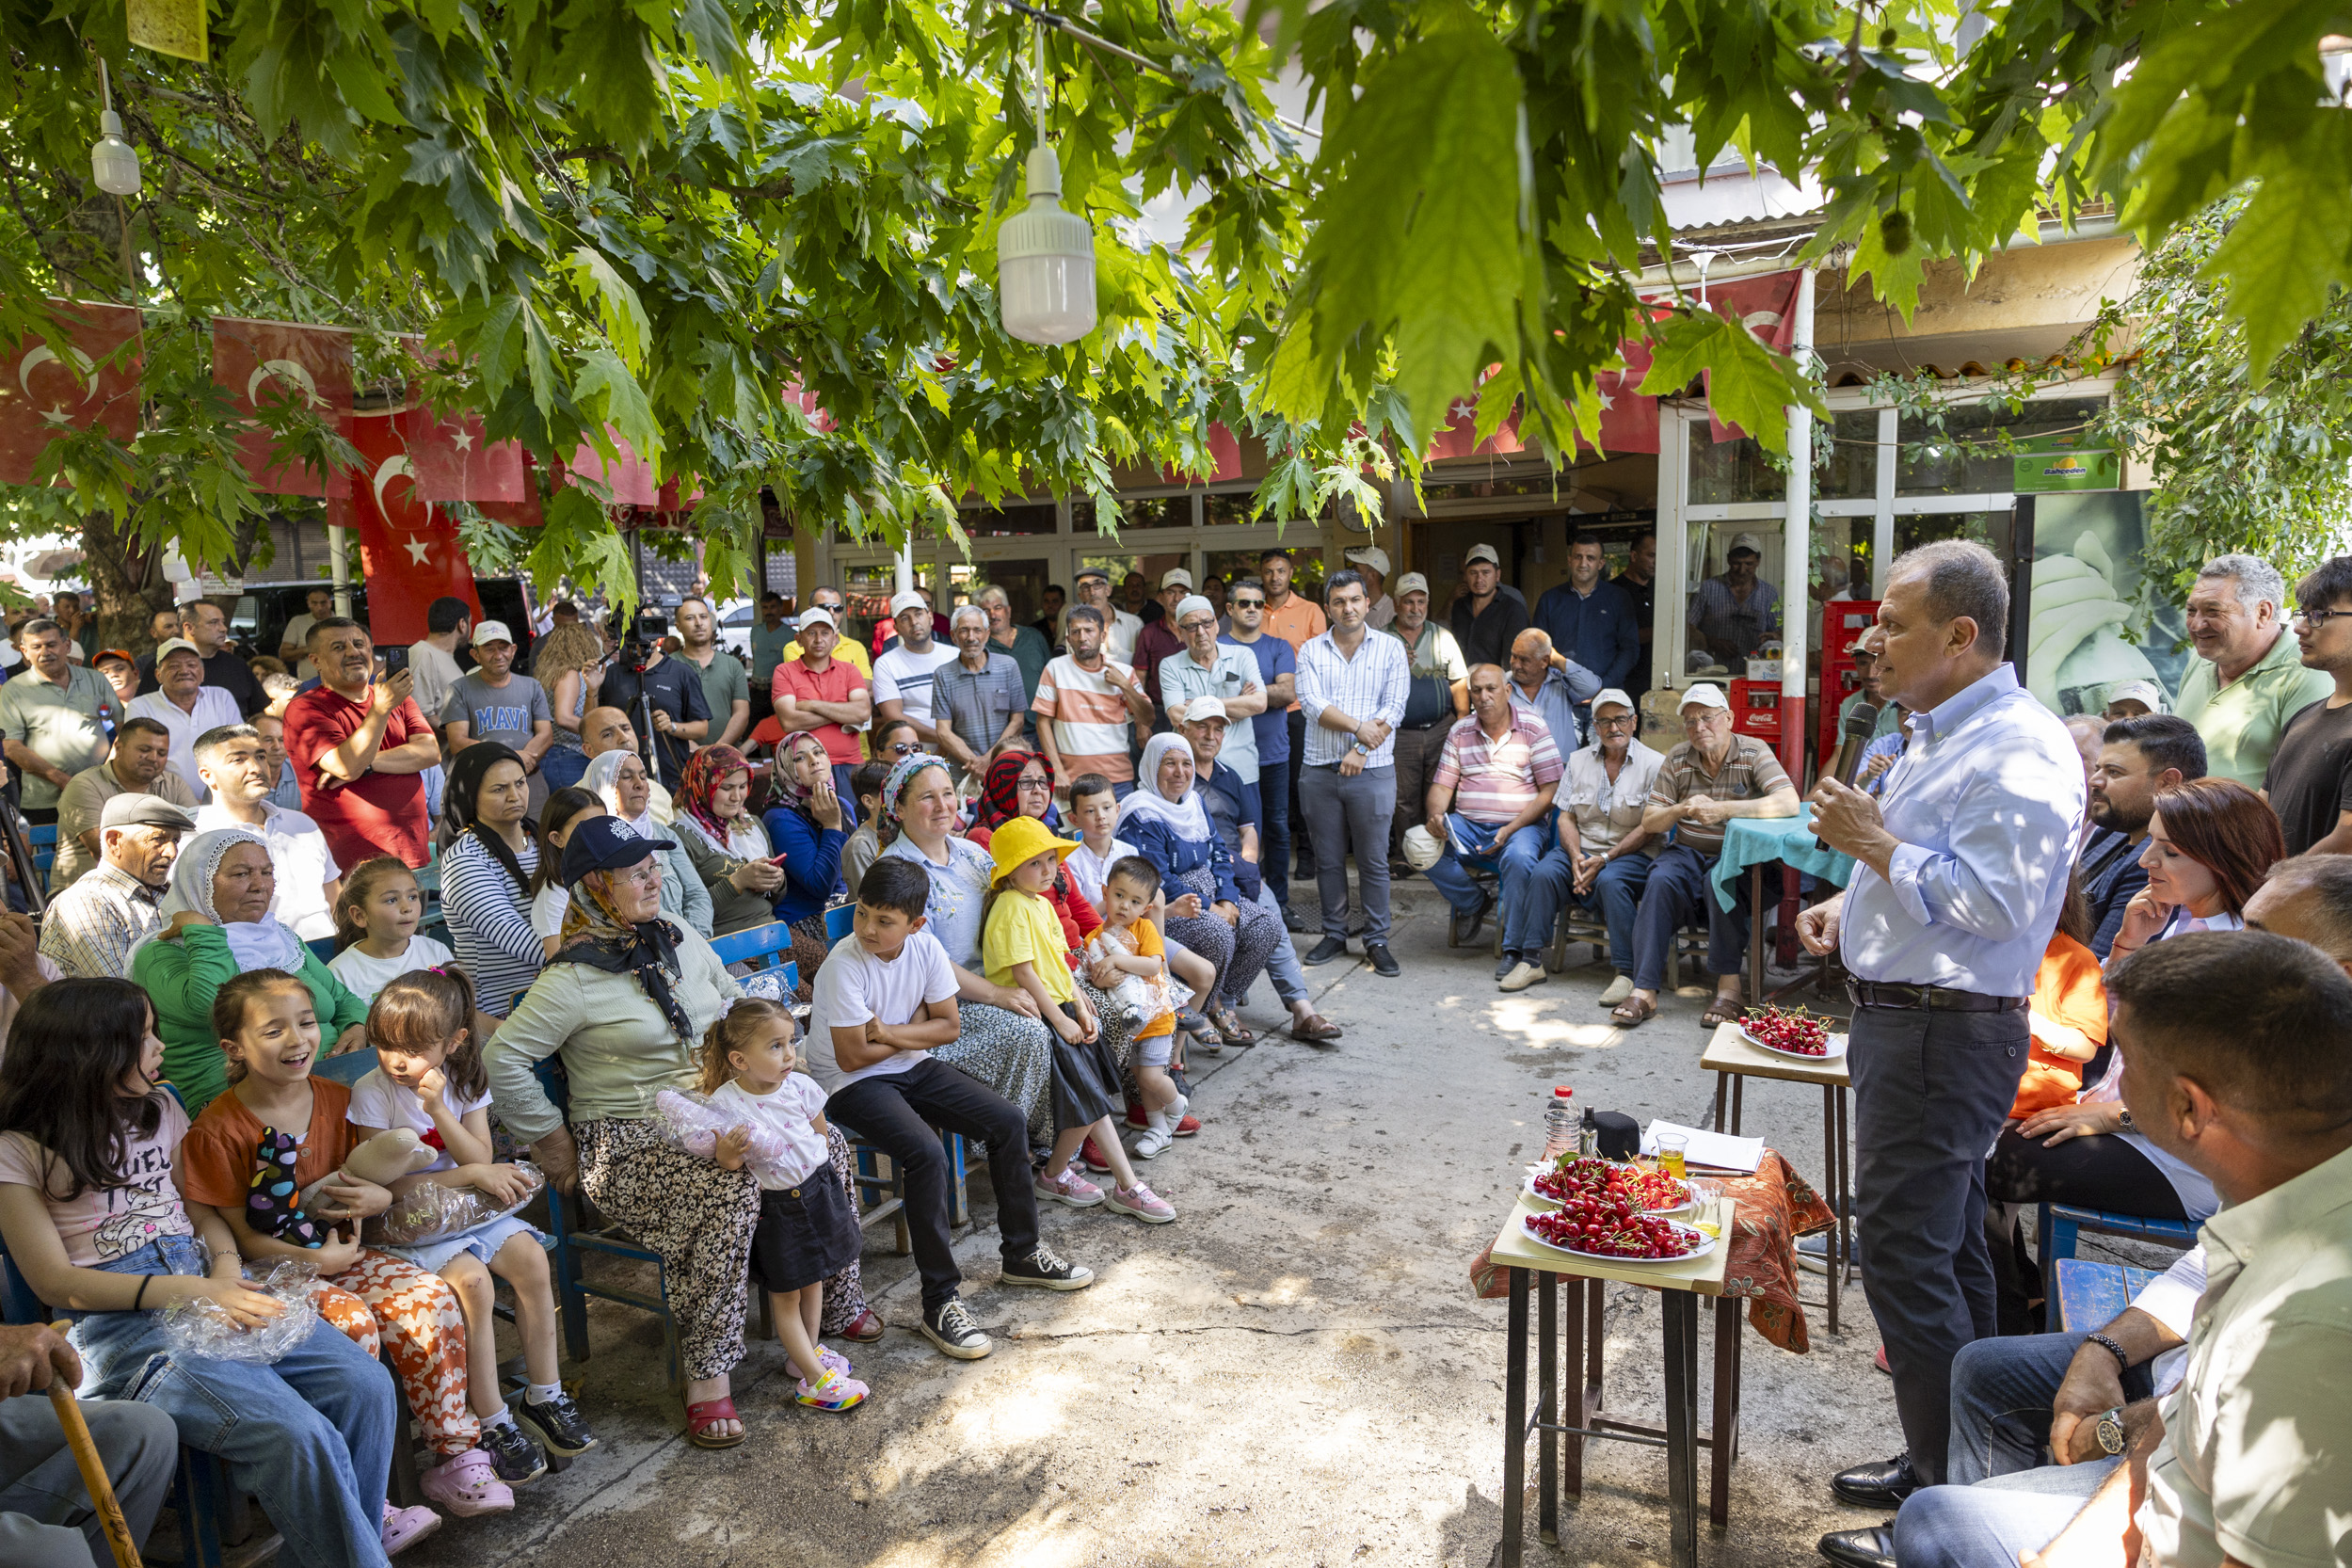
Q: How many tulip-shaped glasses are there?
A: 2